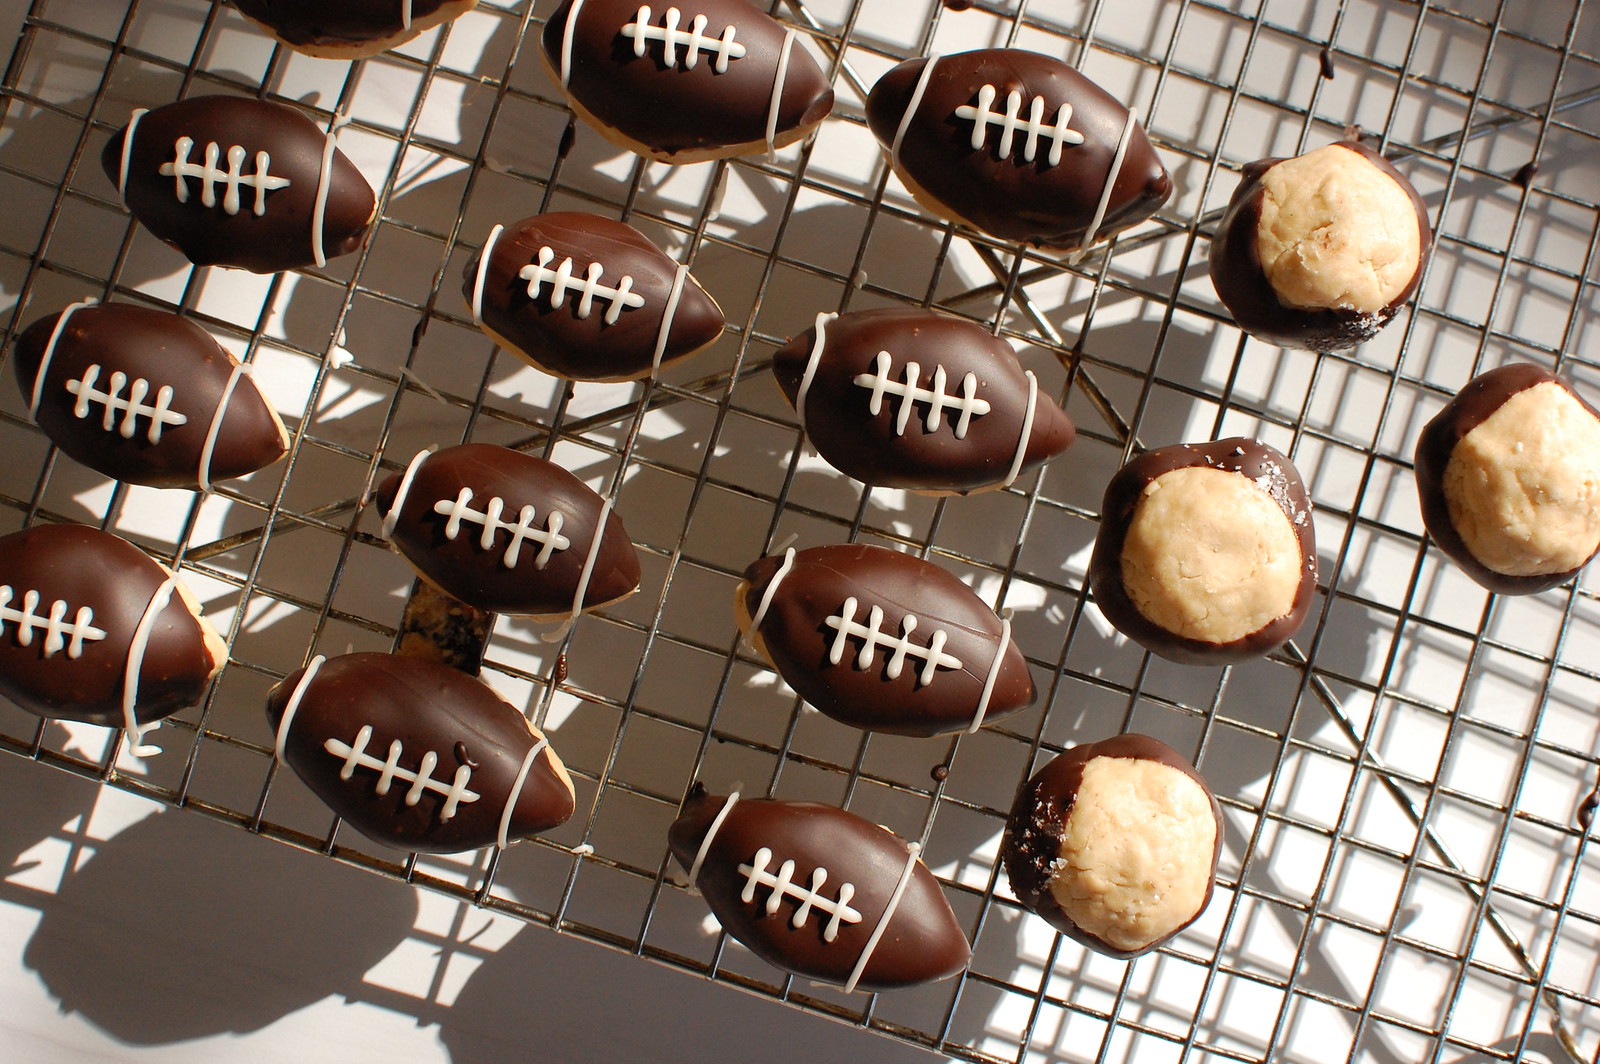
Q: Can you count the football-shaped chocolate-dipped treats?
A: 12